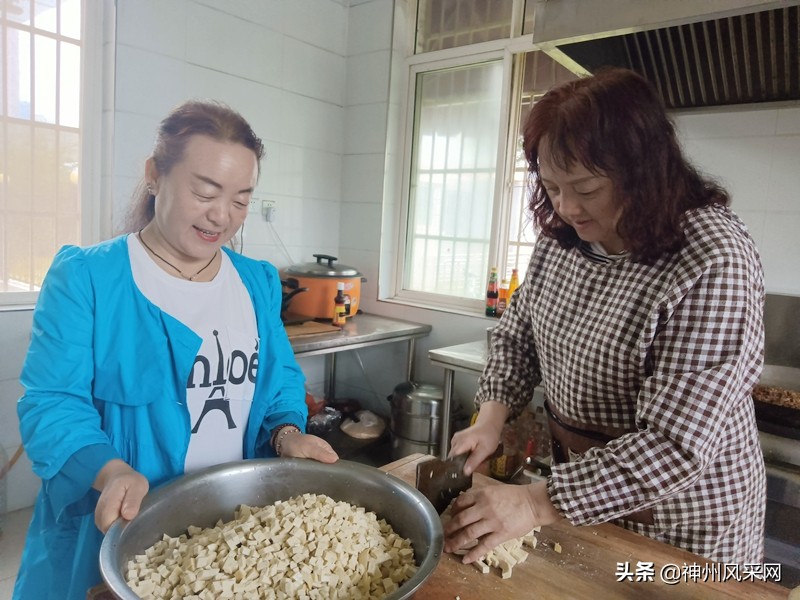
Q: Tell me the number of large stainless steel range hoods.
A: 1